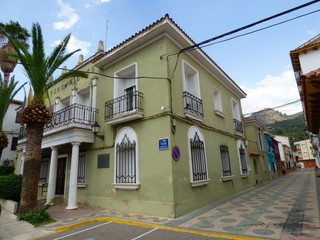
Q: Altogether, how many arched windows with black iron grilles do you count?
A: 3